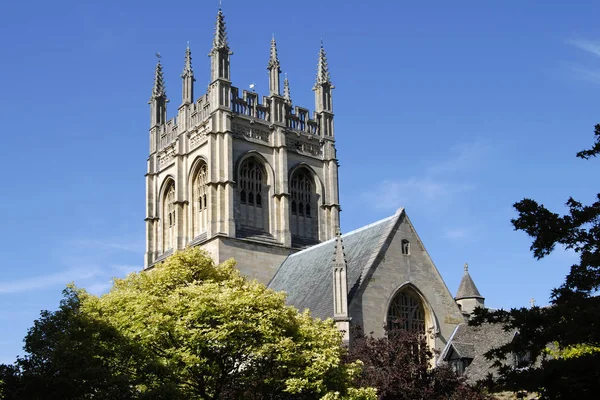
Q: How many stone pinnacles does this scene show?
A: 7